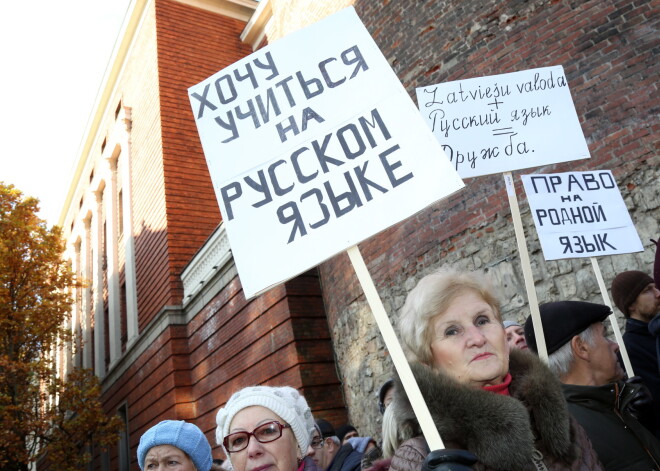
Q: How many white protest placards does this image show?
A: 3